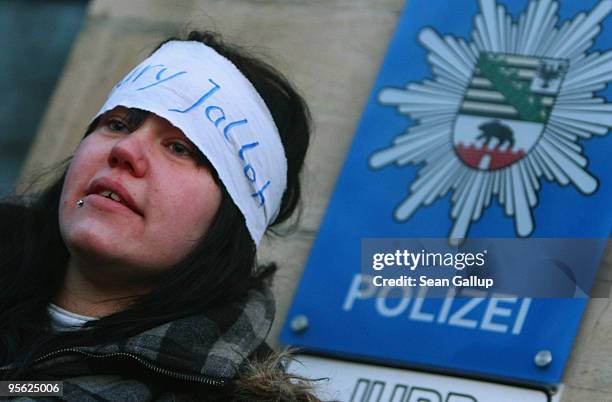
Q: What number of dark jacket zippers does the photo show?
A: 1